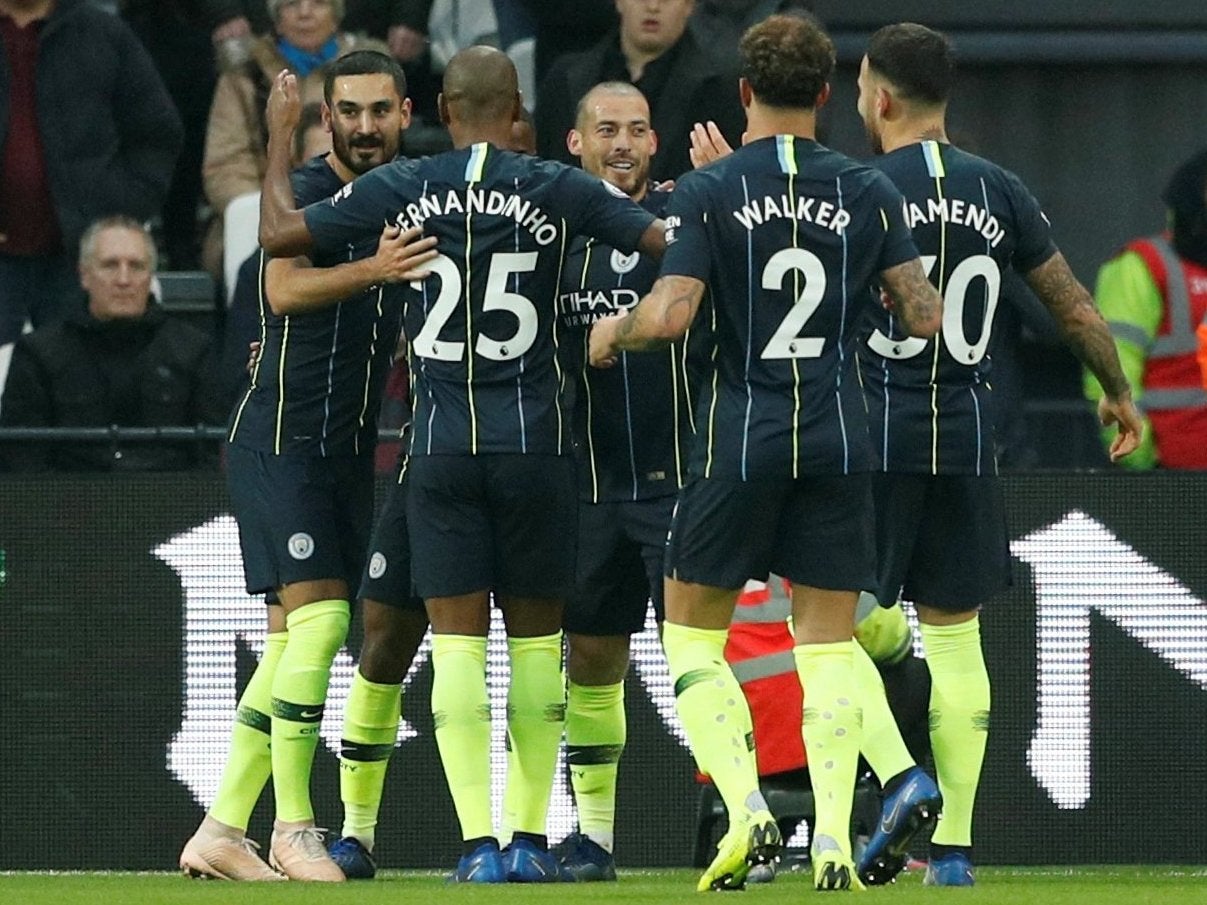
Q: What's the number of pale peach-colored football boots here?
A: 2